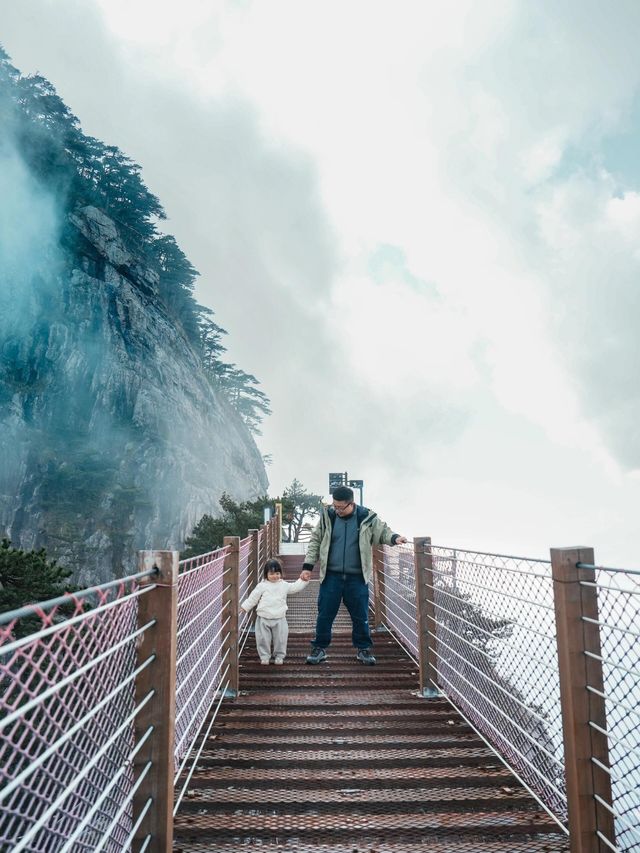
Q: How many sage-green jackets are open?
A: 1